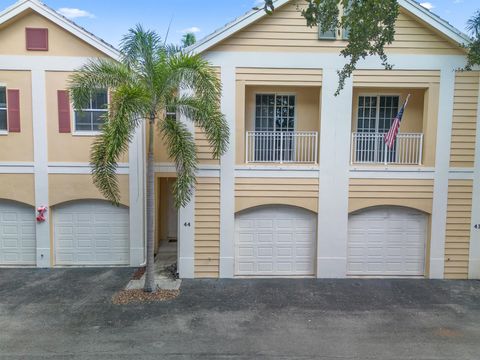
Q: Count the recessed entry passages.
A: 1